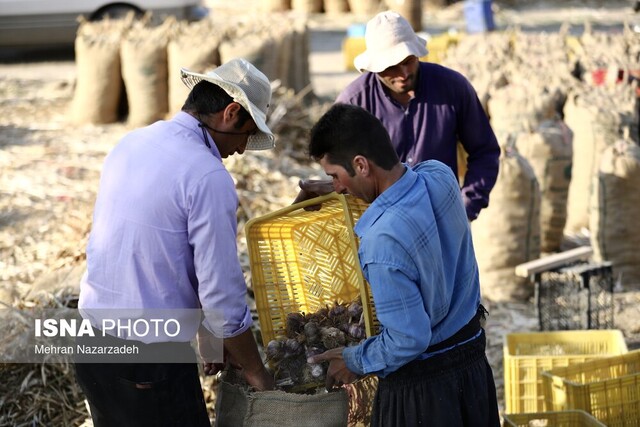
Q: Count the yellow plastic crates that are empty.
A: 3